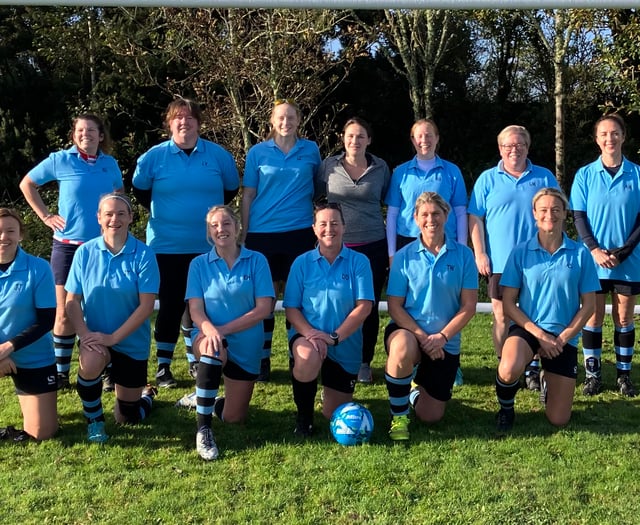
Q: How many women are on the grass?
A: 13